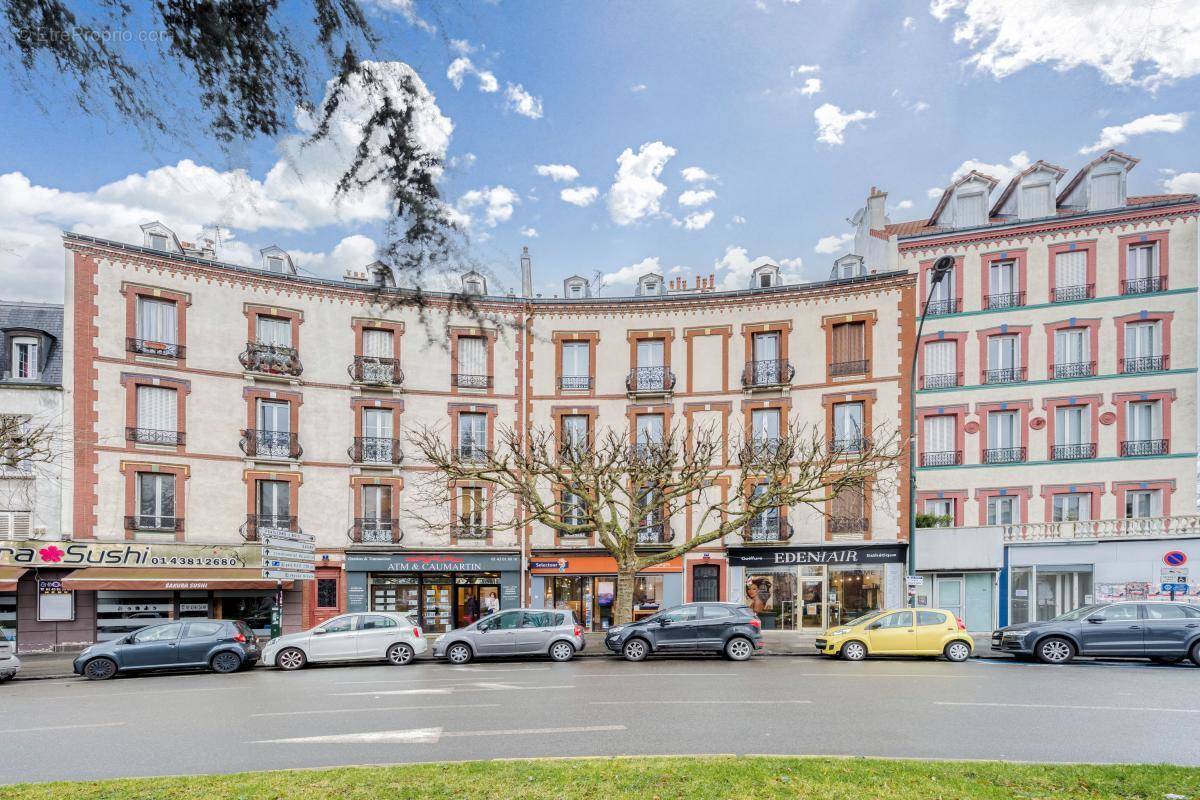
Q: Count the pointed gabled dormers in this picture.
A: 11